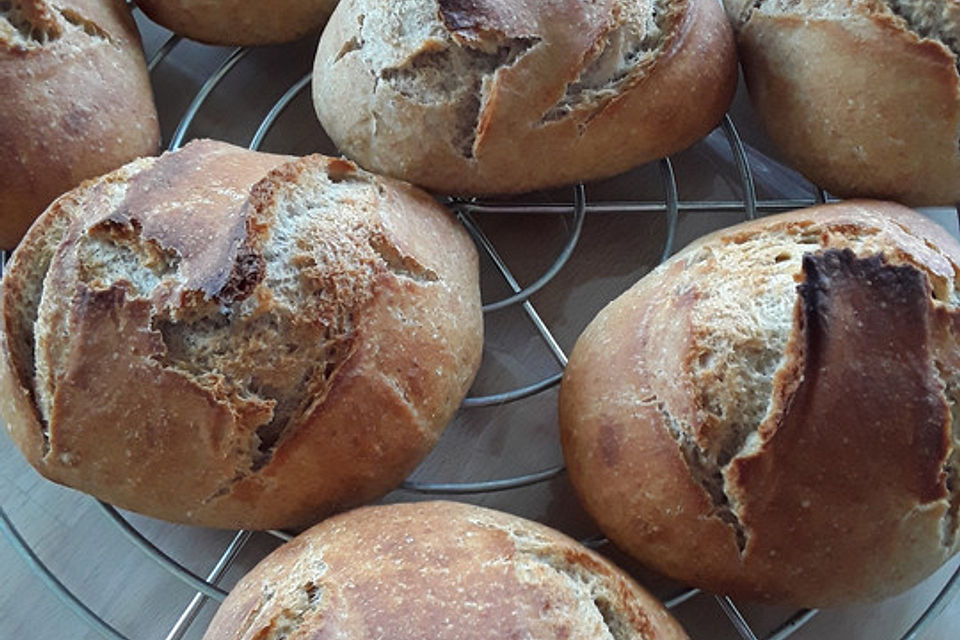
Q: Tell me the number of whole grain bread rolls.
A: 7